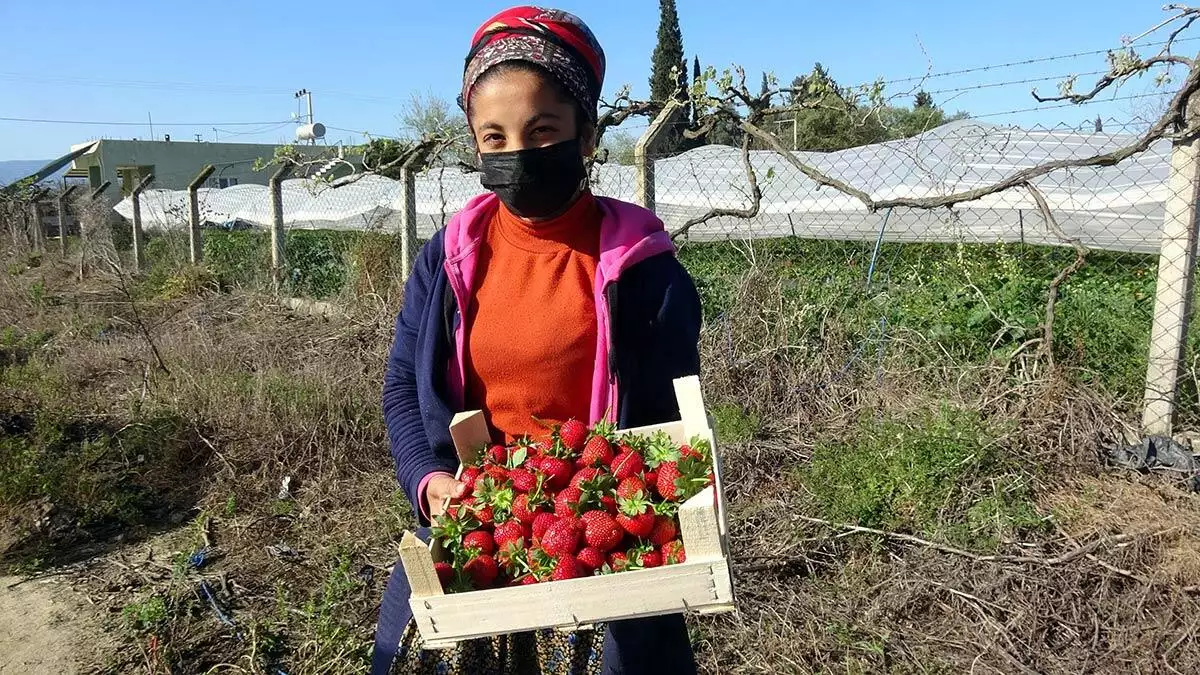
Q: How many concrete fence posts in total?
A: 9